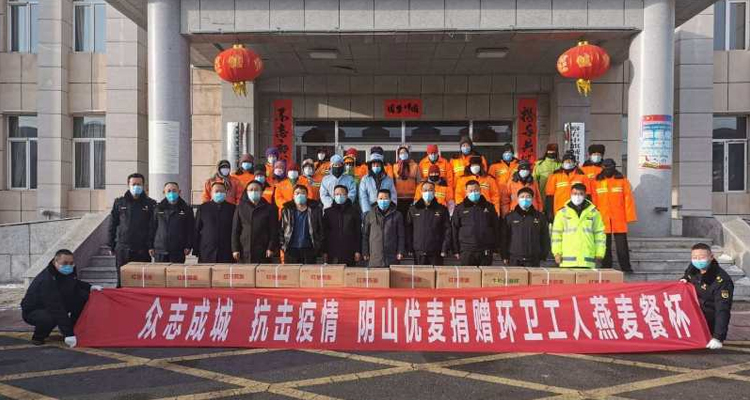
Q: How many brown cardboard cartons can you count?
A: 11